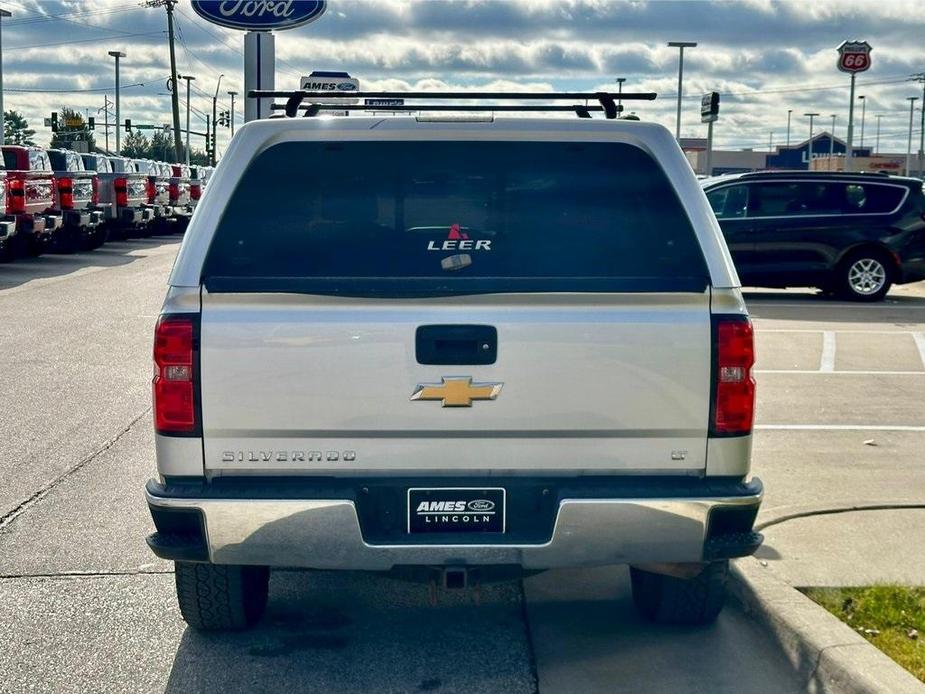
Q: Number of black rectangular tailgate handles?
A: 1